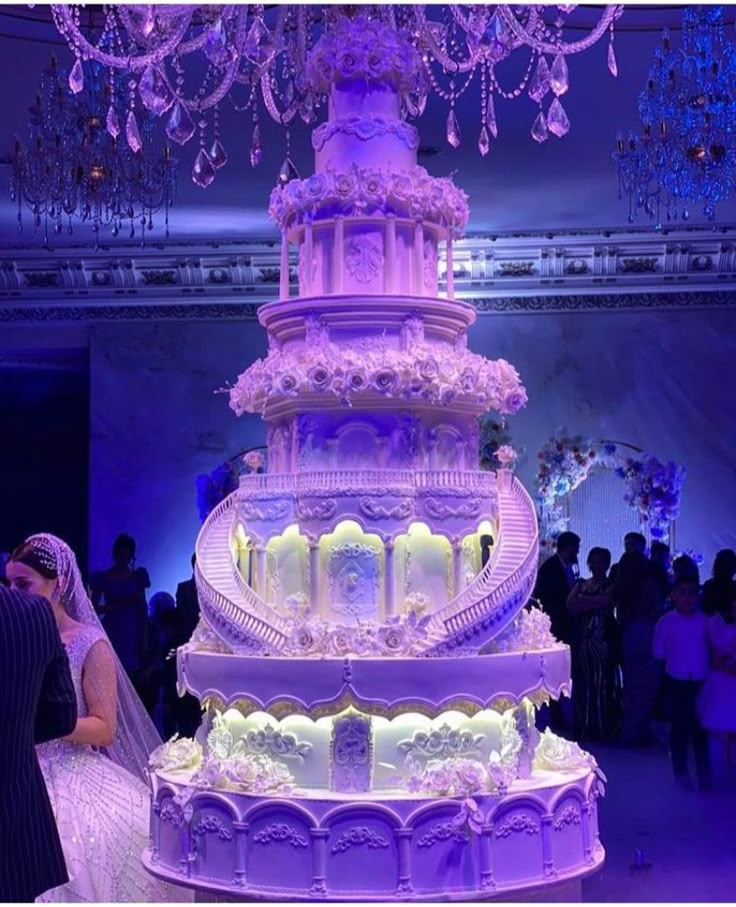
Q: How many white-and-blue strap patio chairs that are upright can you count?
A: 0